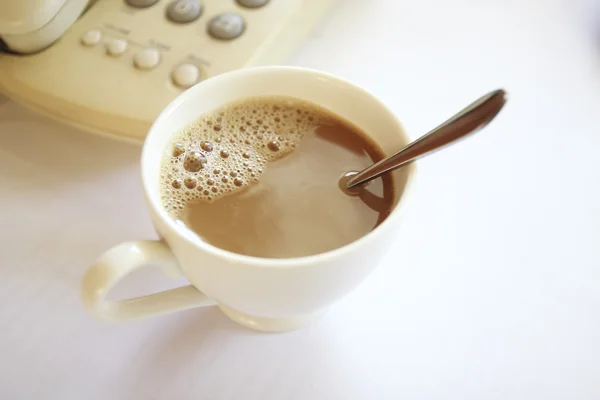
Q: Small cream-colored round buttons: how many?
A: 4